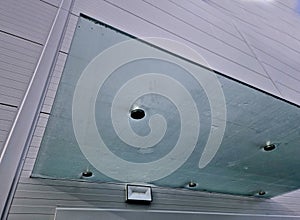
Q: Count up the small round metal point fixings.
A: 5